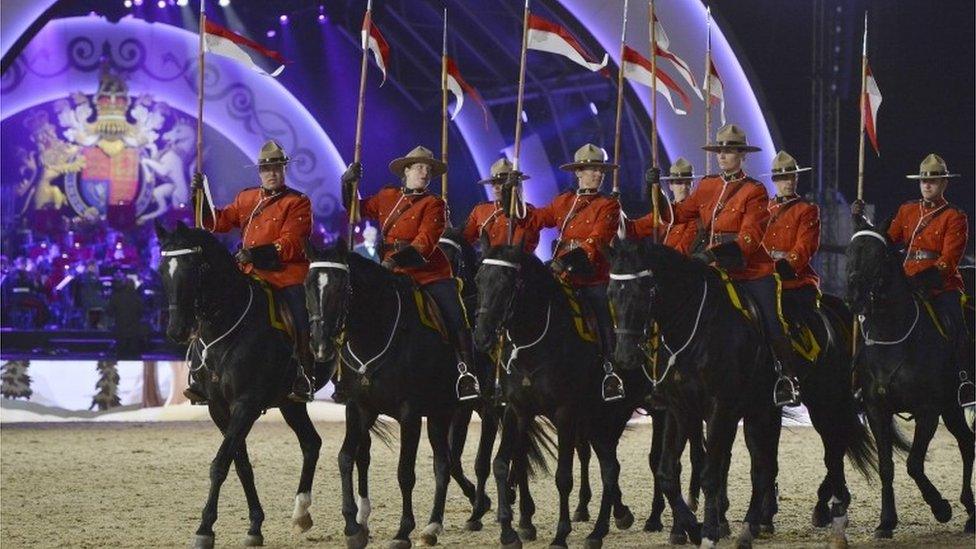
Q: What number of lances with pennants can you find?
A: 8